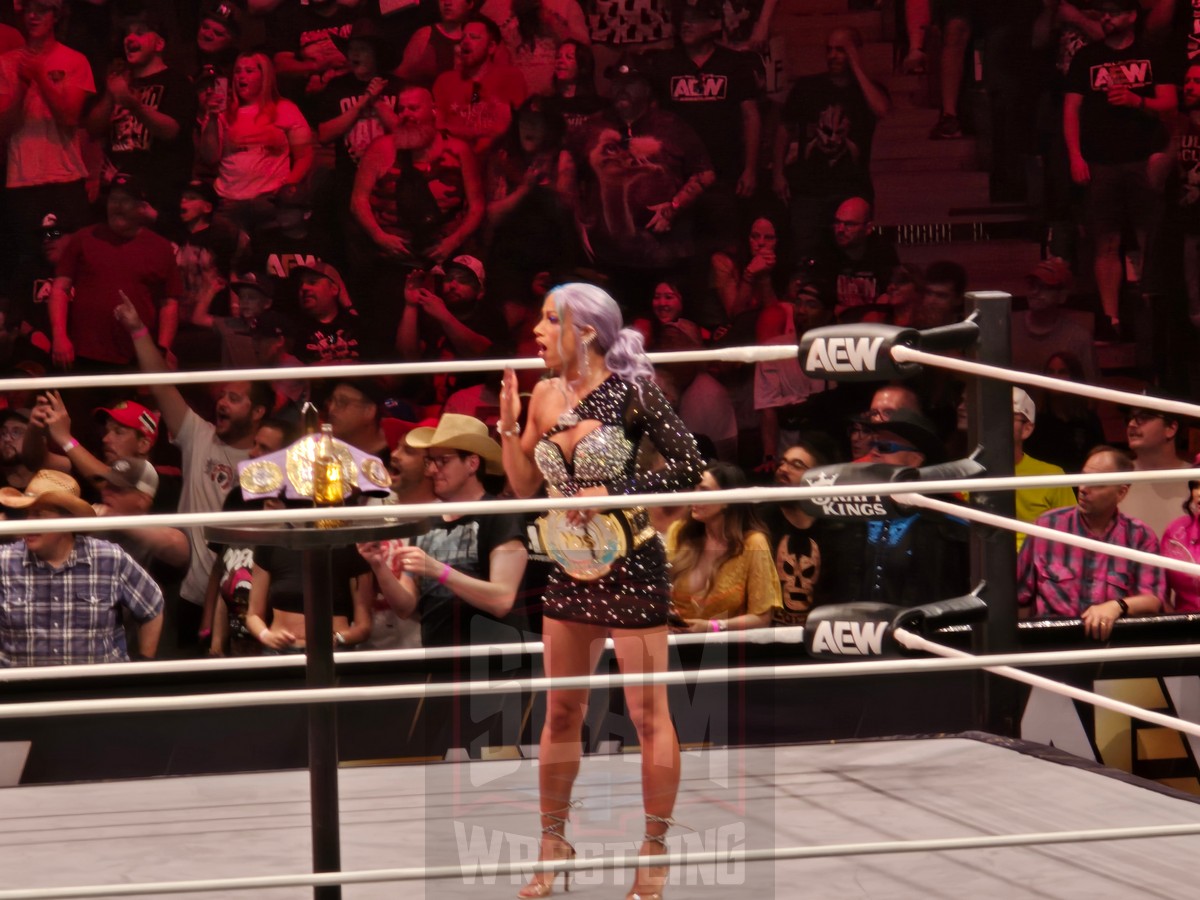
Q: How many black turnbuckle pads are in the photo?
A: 3